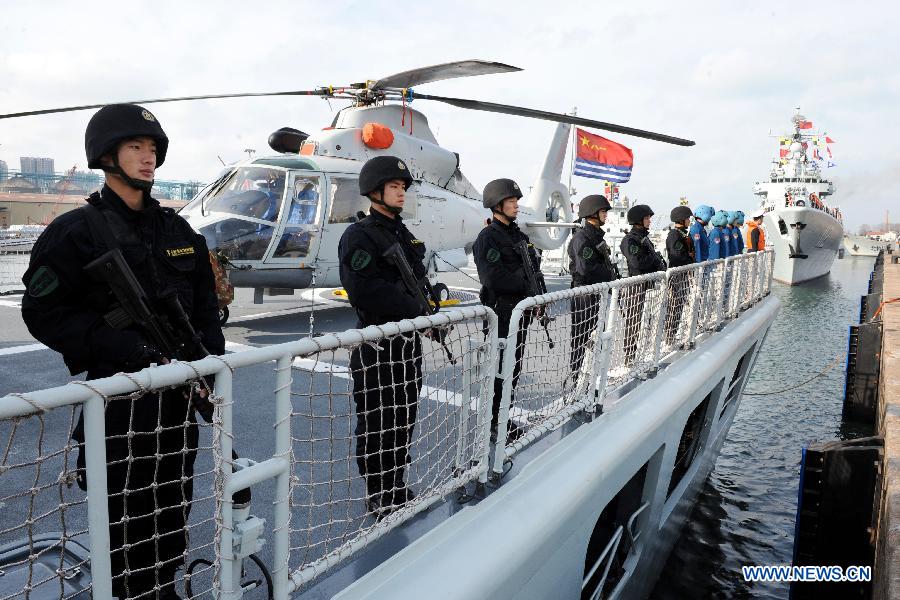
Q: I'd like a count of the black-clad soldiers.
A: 6